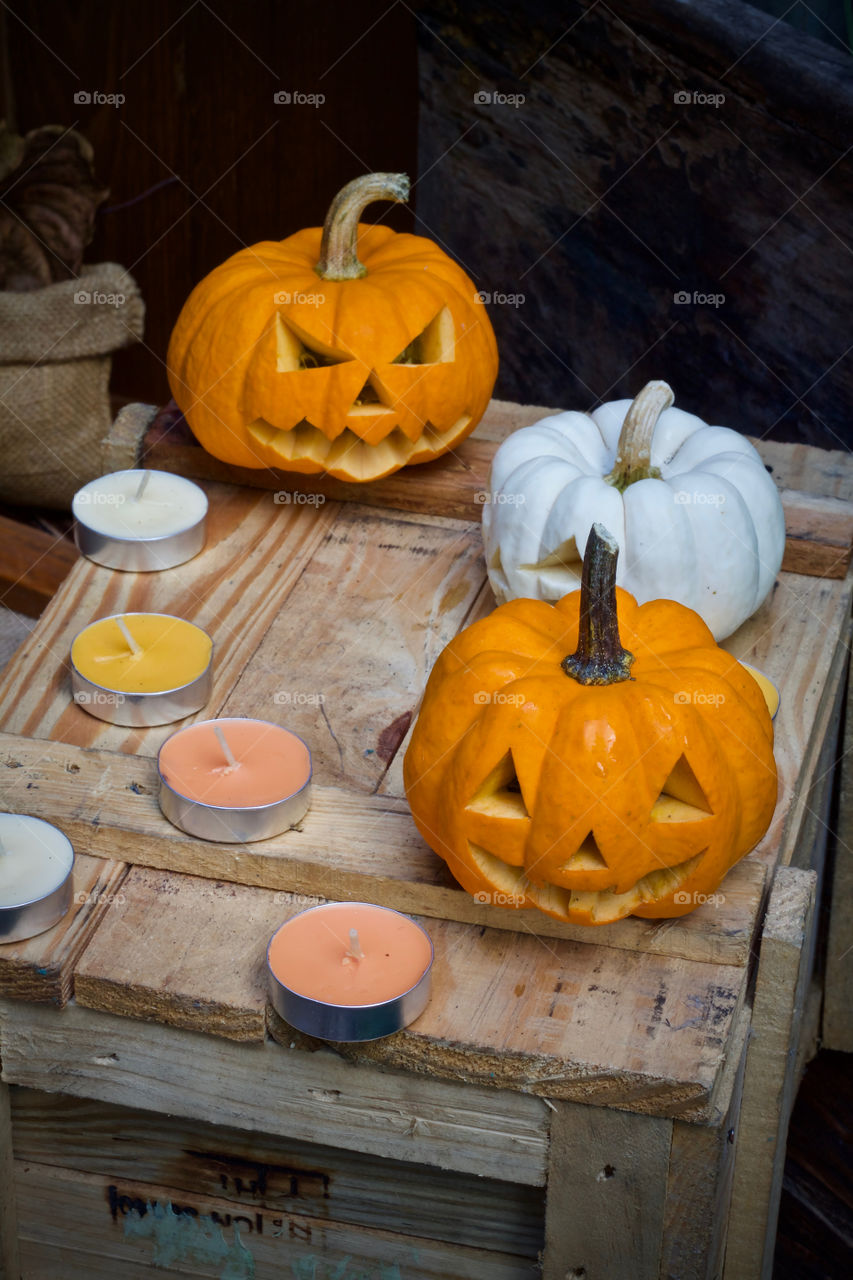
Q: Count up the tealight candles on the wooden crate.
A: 6